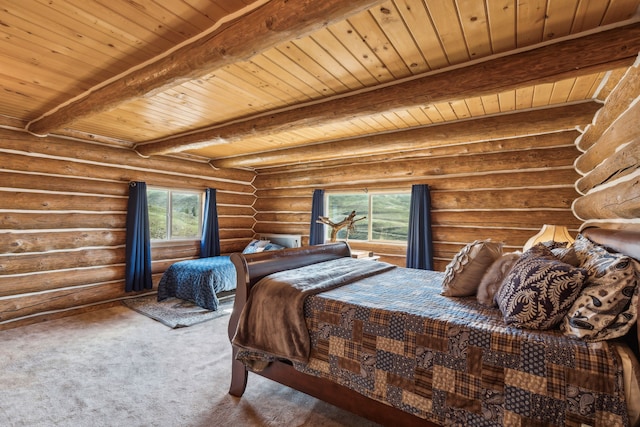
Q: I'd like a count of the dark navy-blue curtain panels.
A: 4